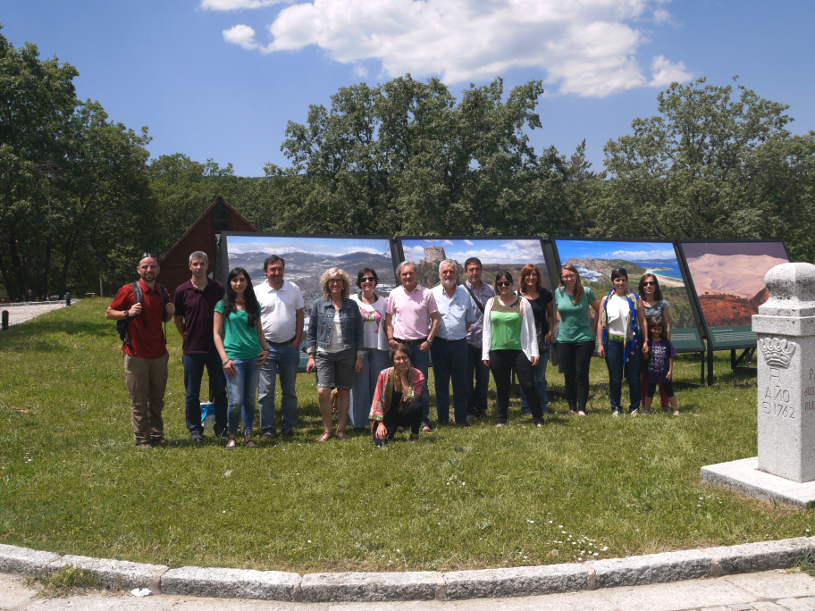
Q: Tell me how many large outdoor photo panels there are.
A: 4